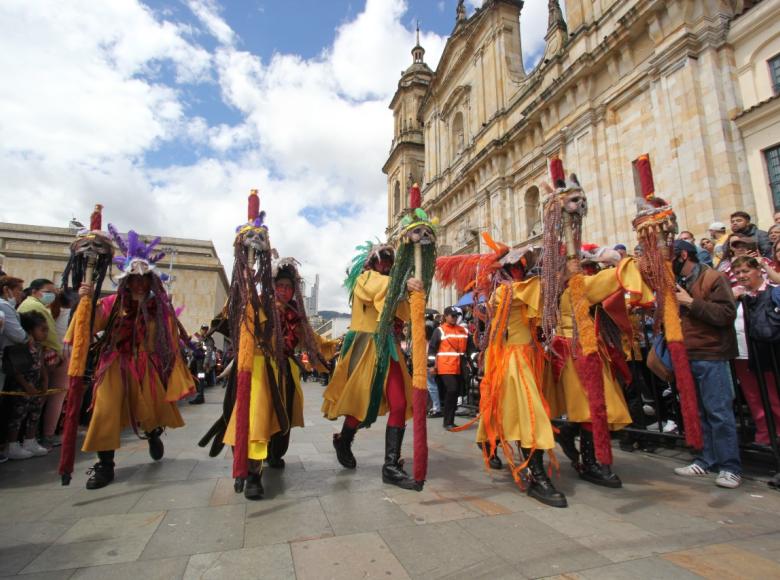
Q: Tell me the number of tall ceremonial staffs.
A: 5